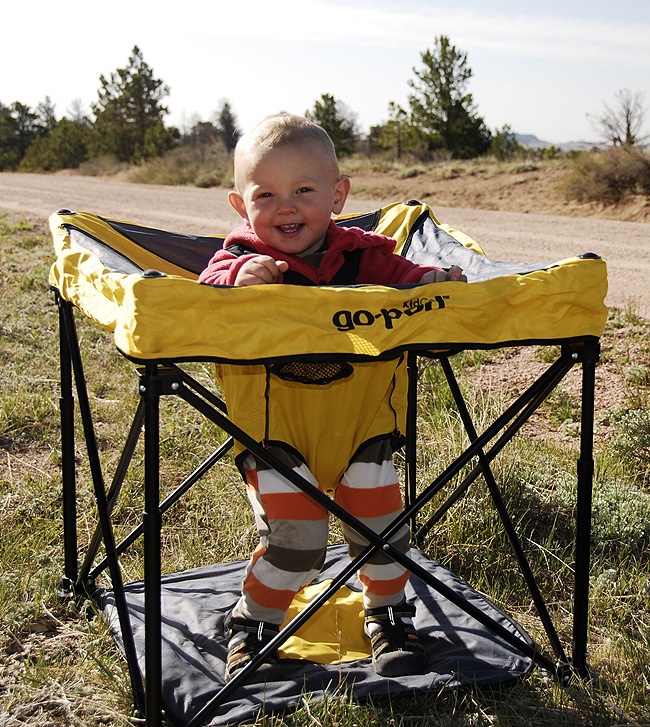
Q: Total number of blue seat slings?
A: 0